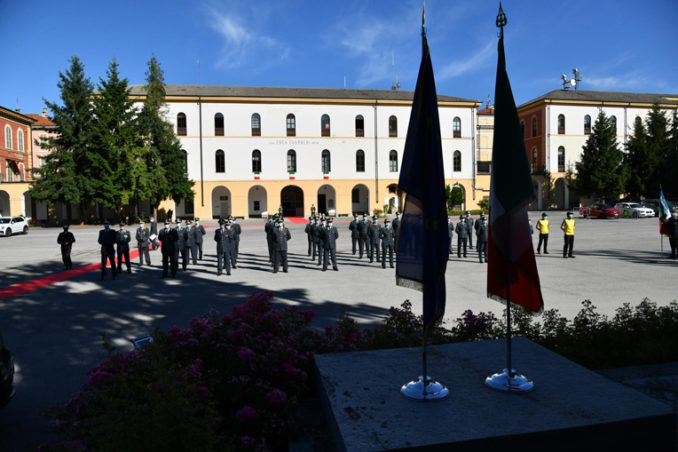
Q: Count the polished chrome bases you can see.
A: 2